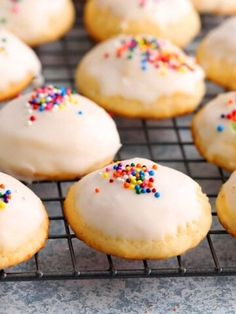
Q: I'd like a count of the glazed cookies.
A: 11